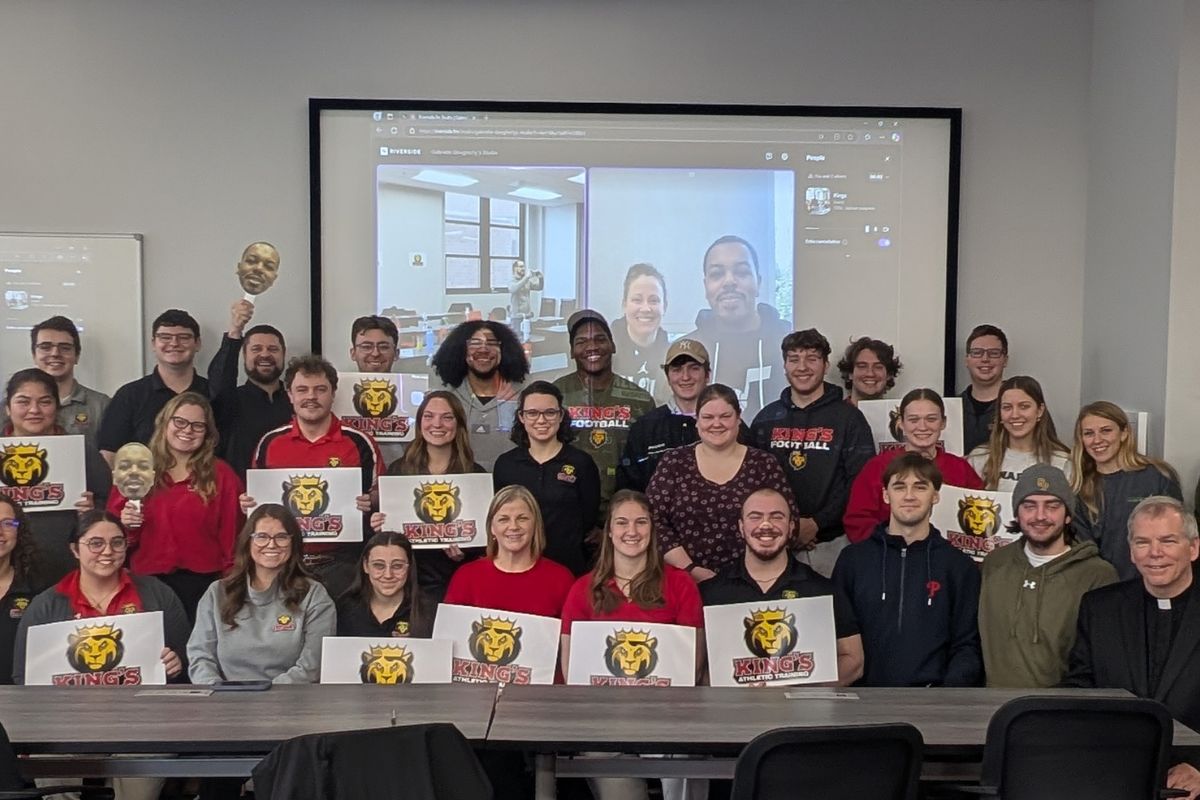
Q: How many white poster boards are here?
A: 11